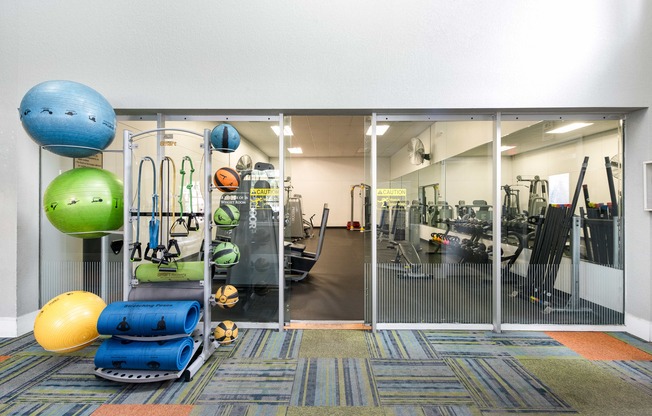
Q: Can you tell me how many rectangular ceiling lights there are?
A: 5